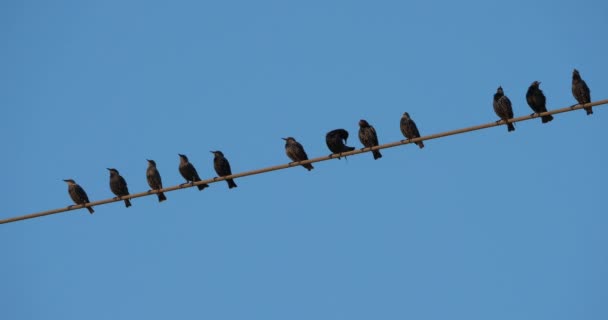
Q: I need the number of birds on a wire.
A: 12